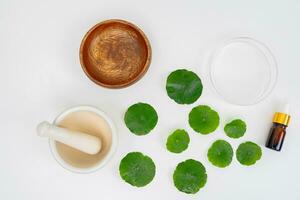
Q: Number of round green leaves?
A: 9